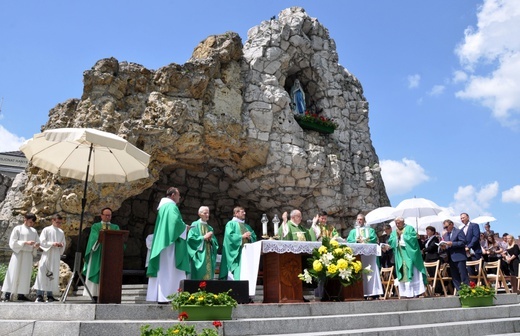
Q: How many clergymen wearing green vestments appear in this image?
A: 8